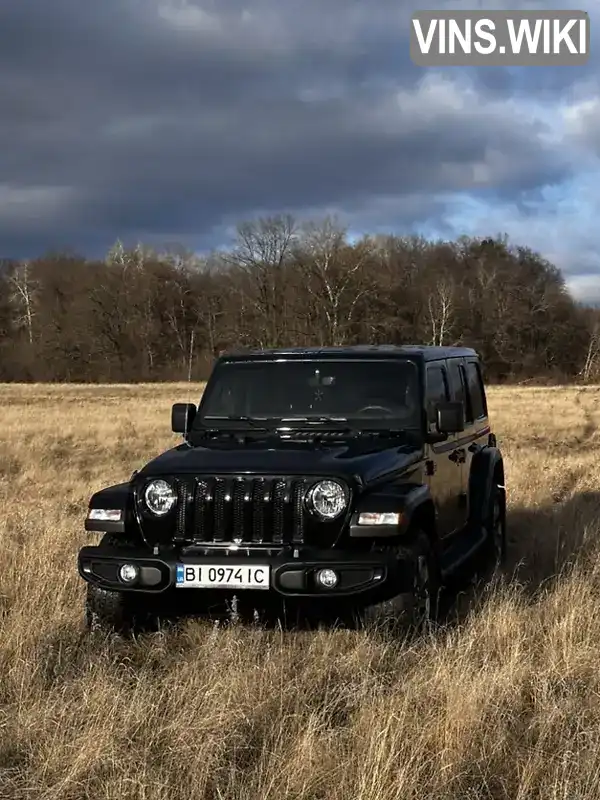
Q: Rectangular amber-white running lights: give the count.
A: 2